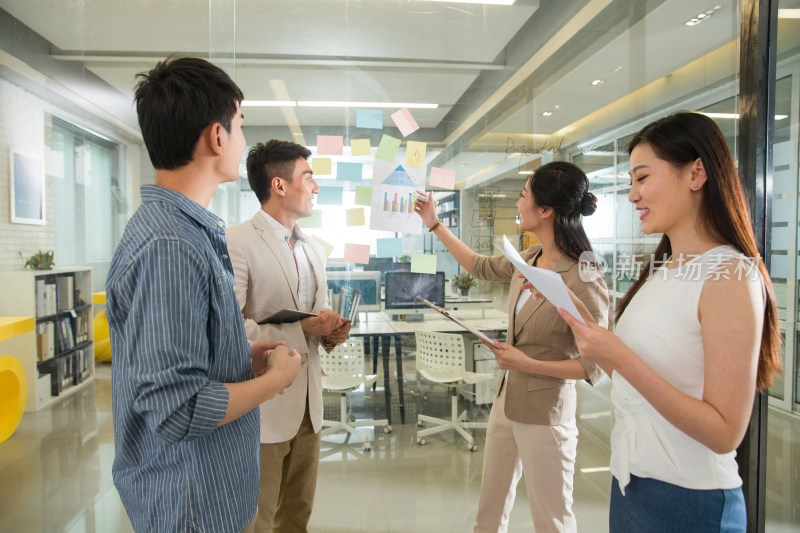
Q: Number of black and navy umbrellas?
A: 0